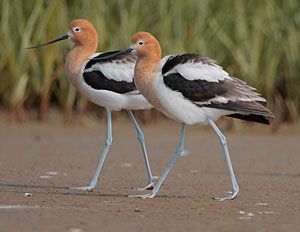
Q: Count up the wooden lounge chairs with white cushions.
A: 0